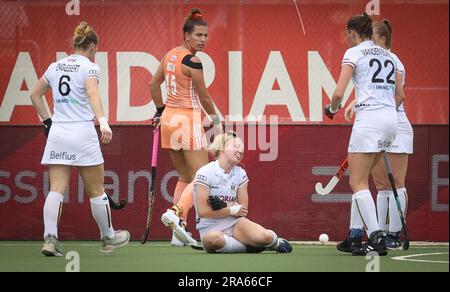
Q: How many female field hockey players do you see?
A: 5